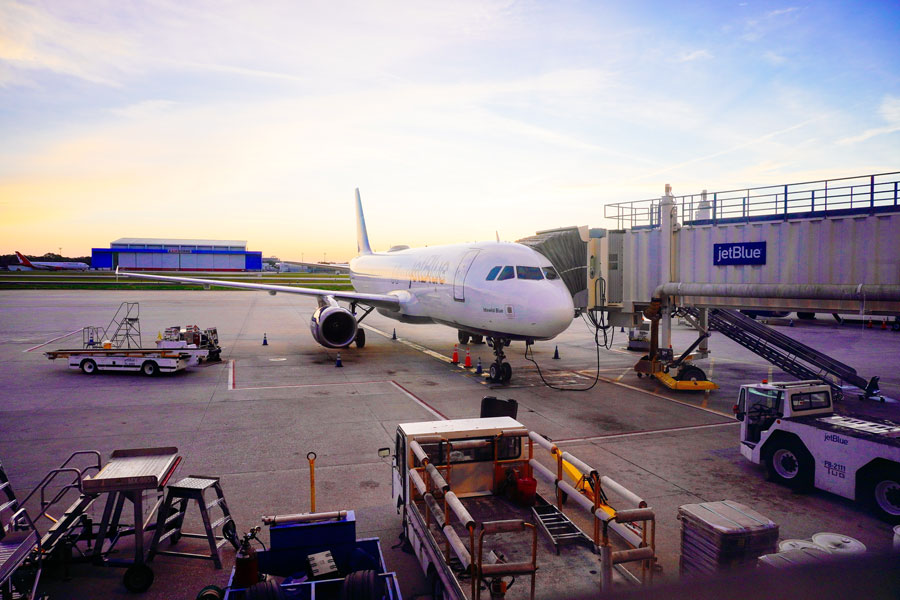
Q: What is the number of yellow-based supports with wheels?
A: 1